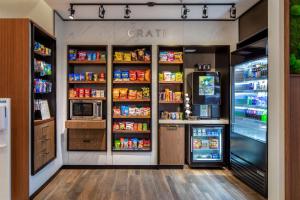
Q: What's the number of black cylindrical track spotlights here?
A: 6